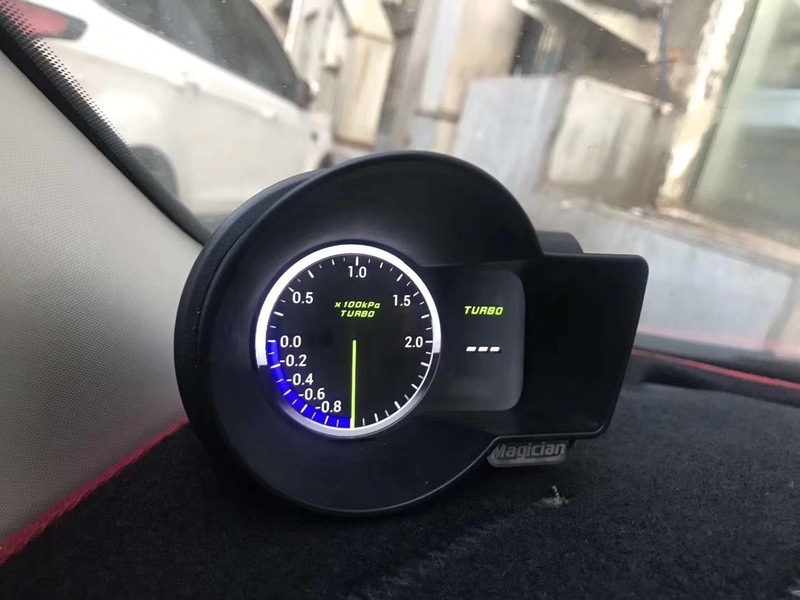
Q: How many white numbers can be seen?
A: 9